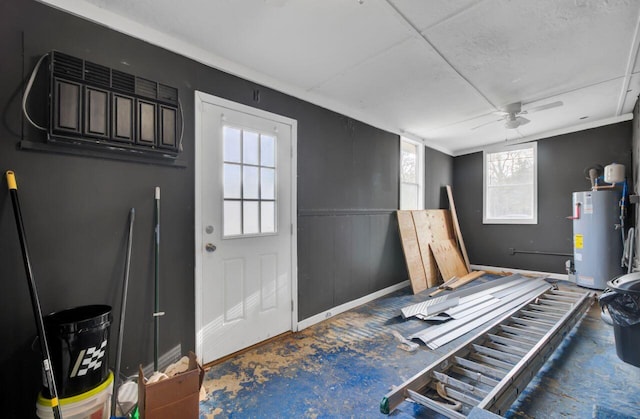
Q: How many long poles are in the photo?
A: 3